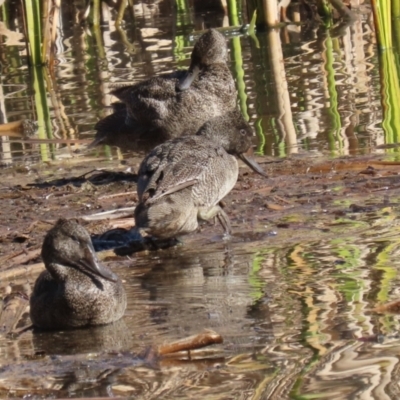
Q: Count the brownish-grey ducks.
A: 3